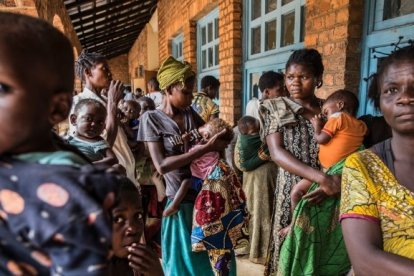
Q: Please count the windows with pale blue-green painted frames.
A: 4